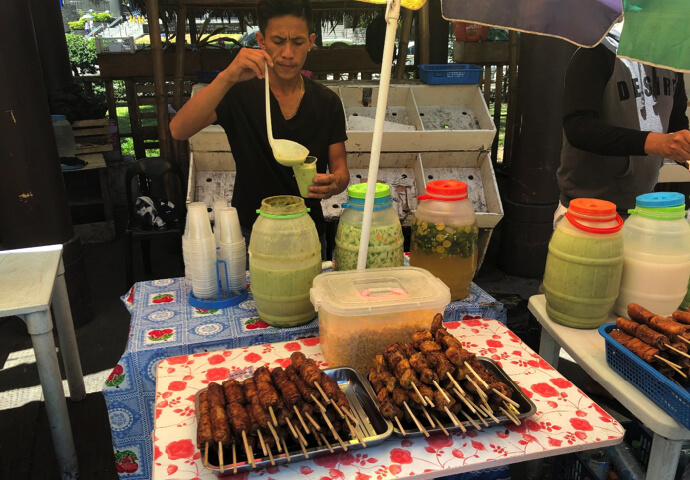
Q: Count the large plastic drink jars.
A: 5